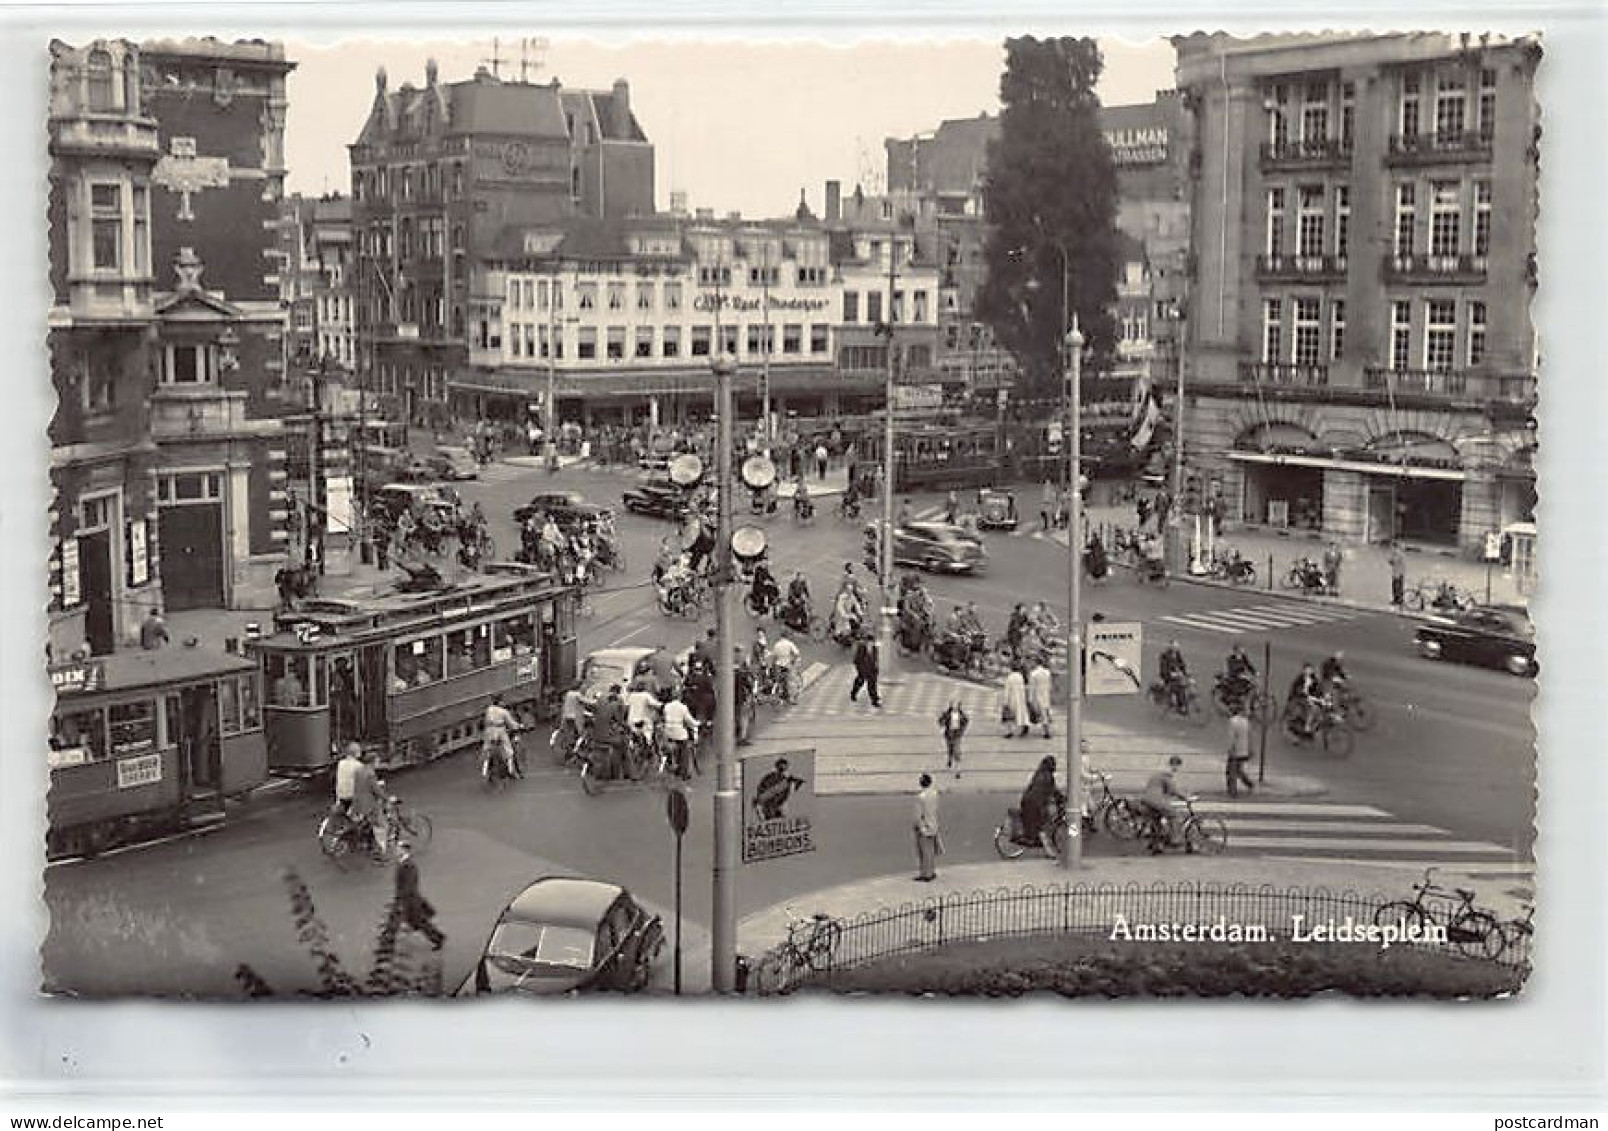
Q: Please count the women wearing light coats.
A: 2